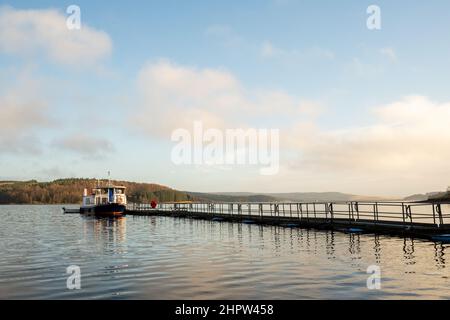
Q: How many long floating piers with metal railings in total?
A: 1